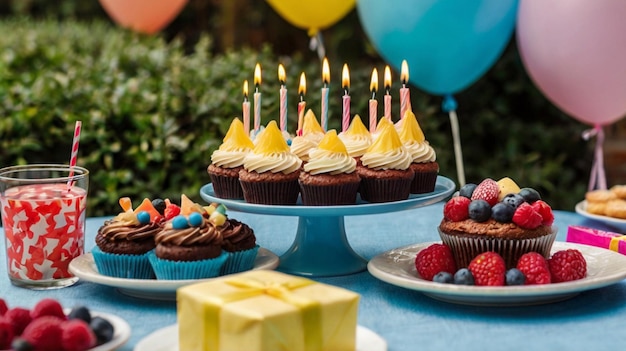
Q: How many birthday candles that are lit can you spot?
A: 9